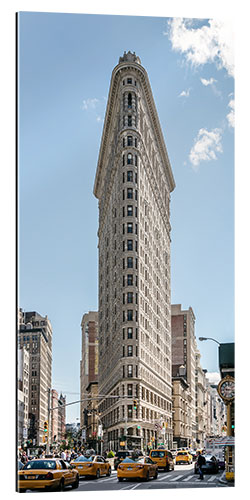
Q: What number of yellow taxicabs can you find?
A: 5